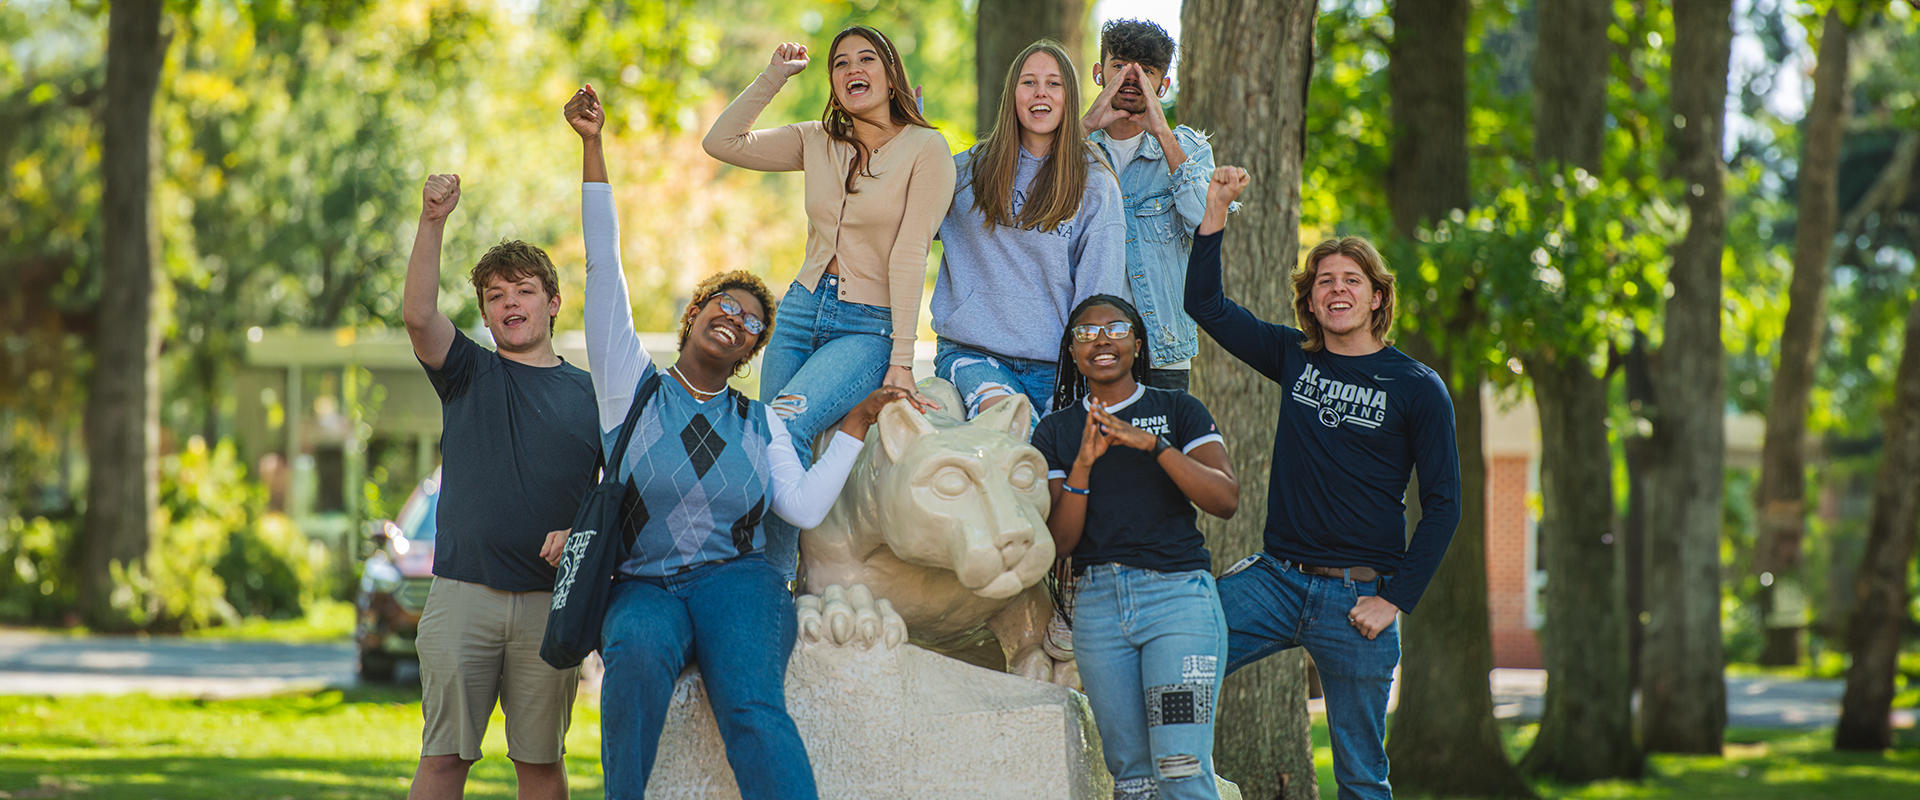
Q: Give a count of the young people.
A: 7